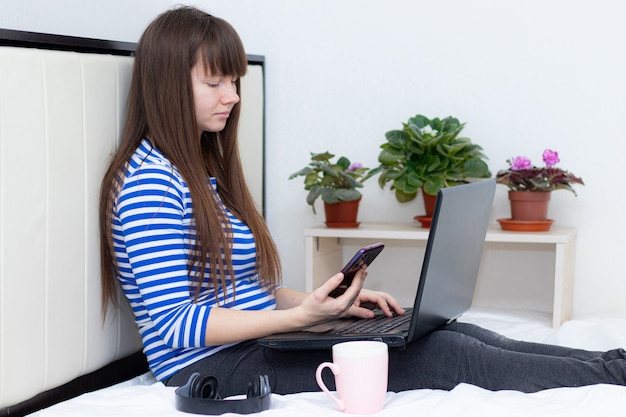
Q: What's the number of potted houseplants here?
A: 3